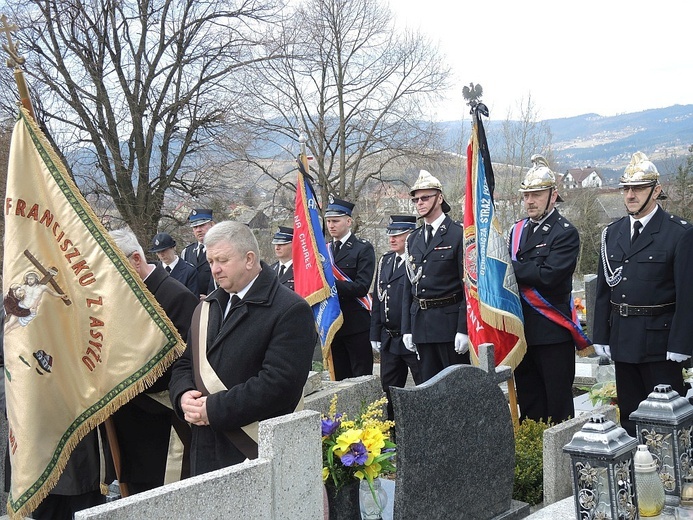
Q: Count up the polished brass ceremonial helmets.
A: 3